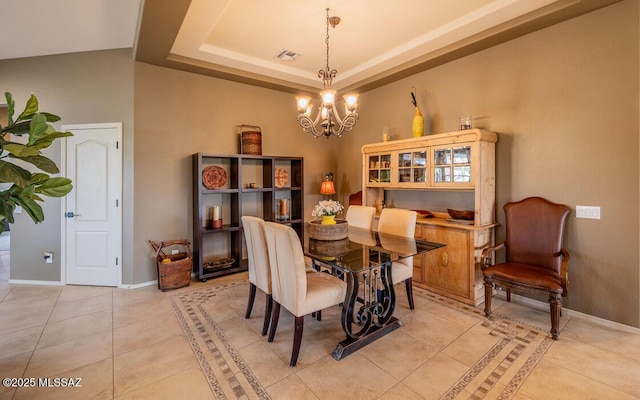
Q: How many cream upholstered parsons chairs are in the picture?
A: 4